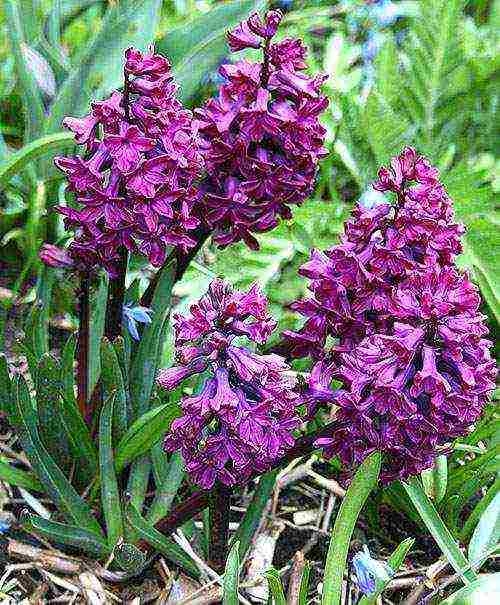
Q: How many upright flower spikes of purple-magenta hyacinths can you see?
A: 5